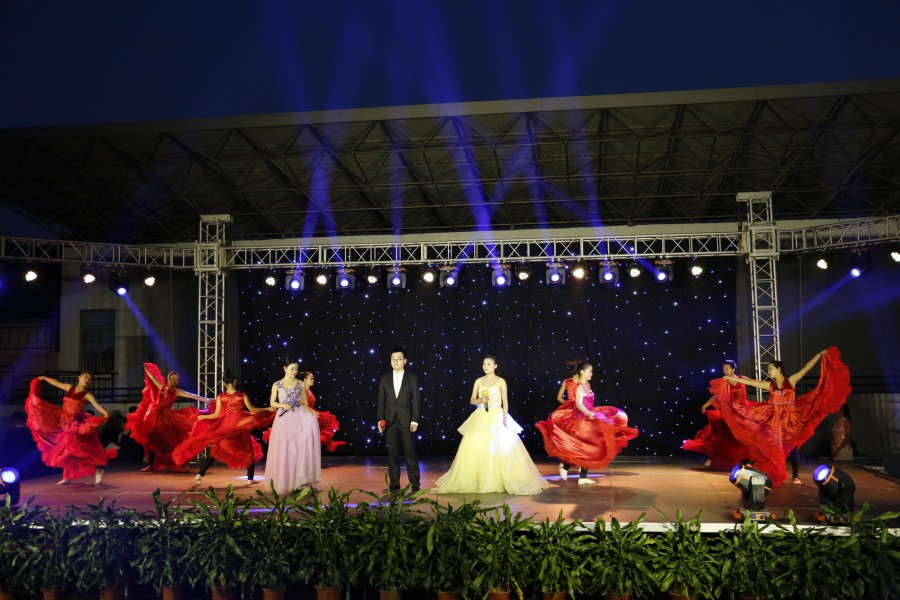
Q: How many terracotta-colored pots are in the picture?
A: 14